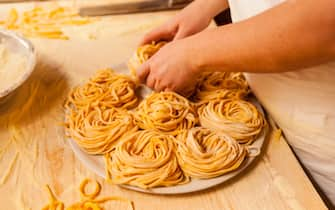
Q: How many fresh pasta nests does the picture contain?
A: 8